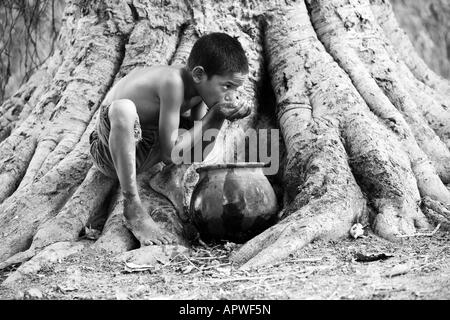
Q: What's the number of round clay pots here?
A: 1